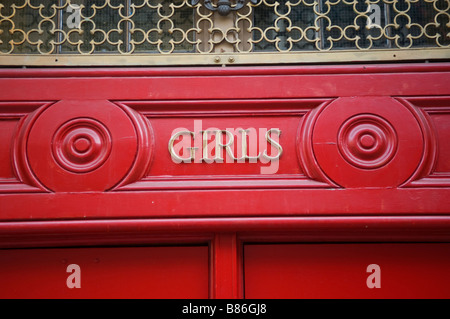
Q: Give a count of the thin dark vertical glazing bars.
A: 4